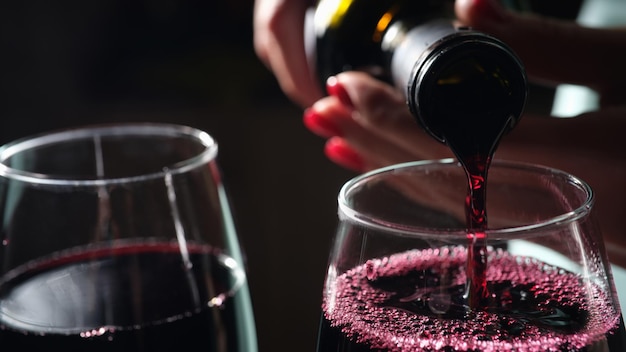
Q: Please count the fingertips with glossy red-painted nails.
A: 4